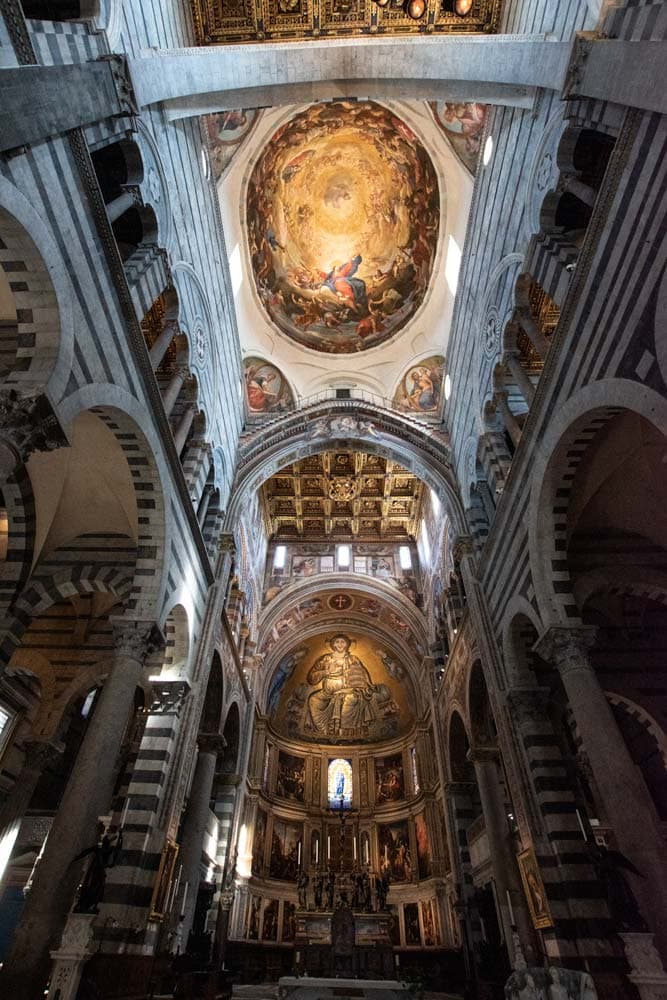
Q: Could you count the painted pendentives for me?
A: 4